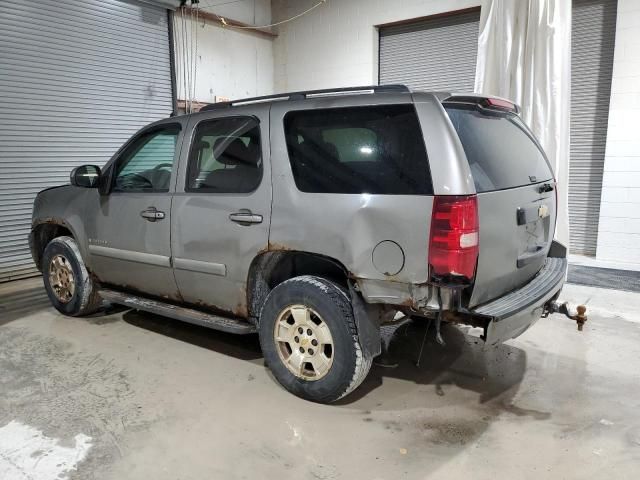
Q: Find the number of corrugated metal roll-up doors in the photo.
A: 3